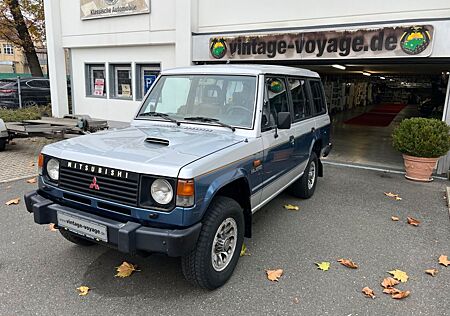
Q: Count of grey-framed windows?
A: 3